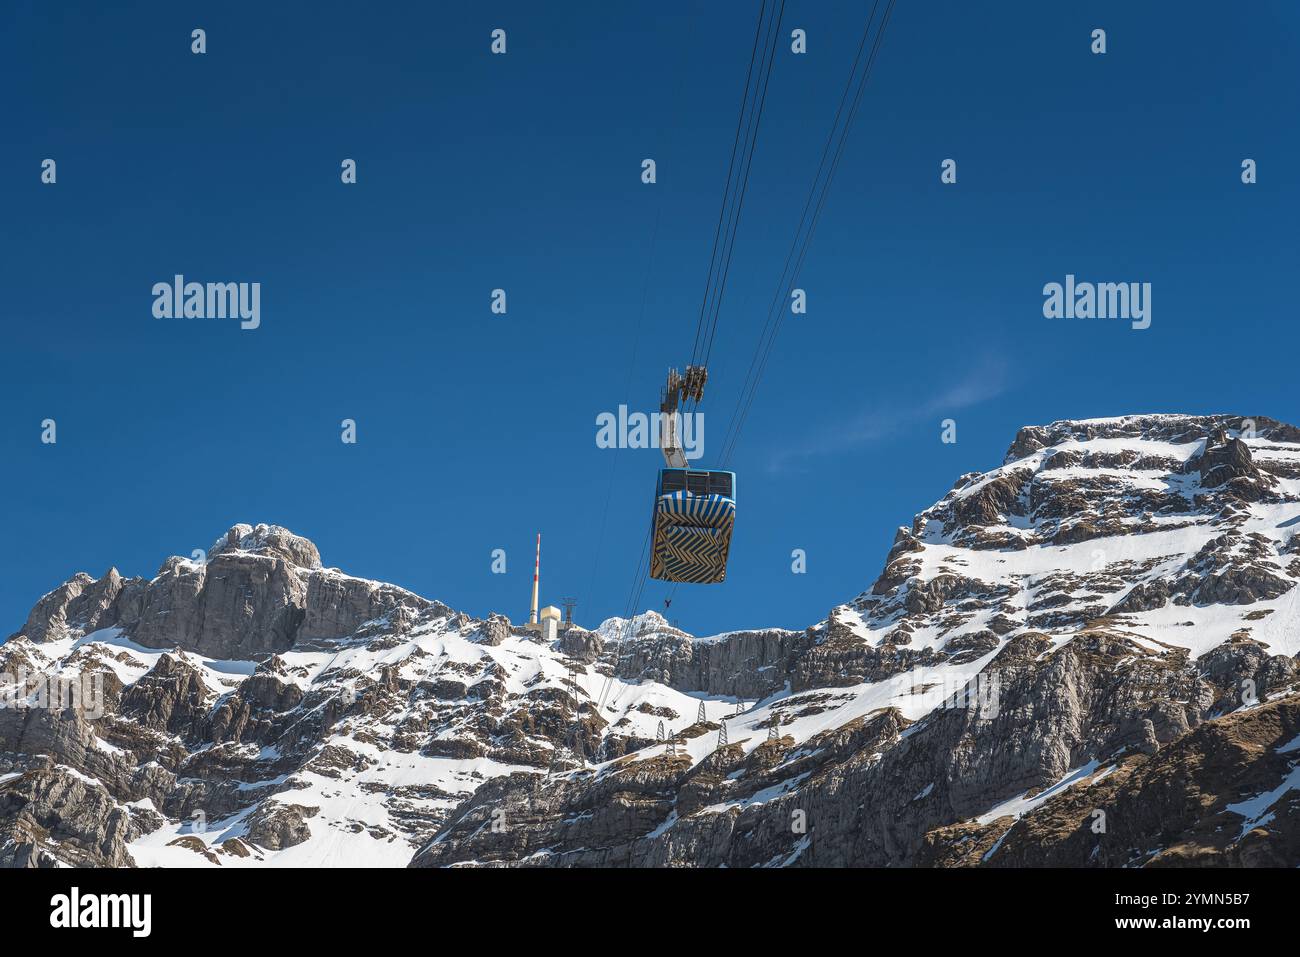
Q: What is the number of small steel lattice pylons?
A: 6